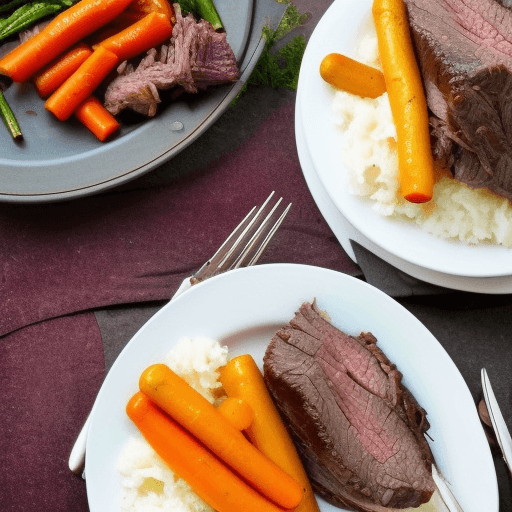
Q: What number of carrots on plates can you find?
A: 12